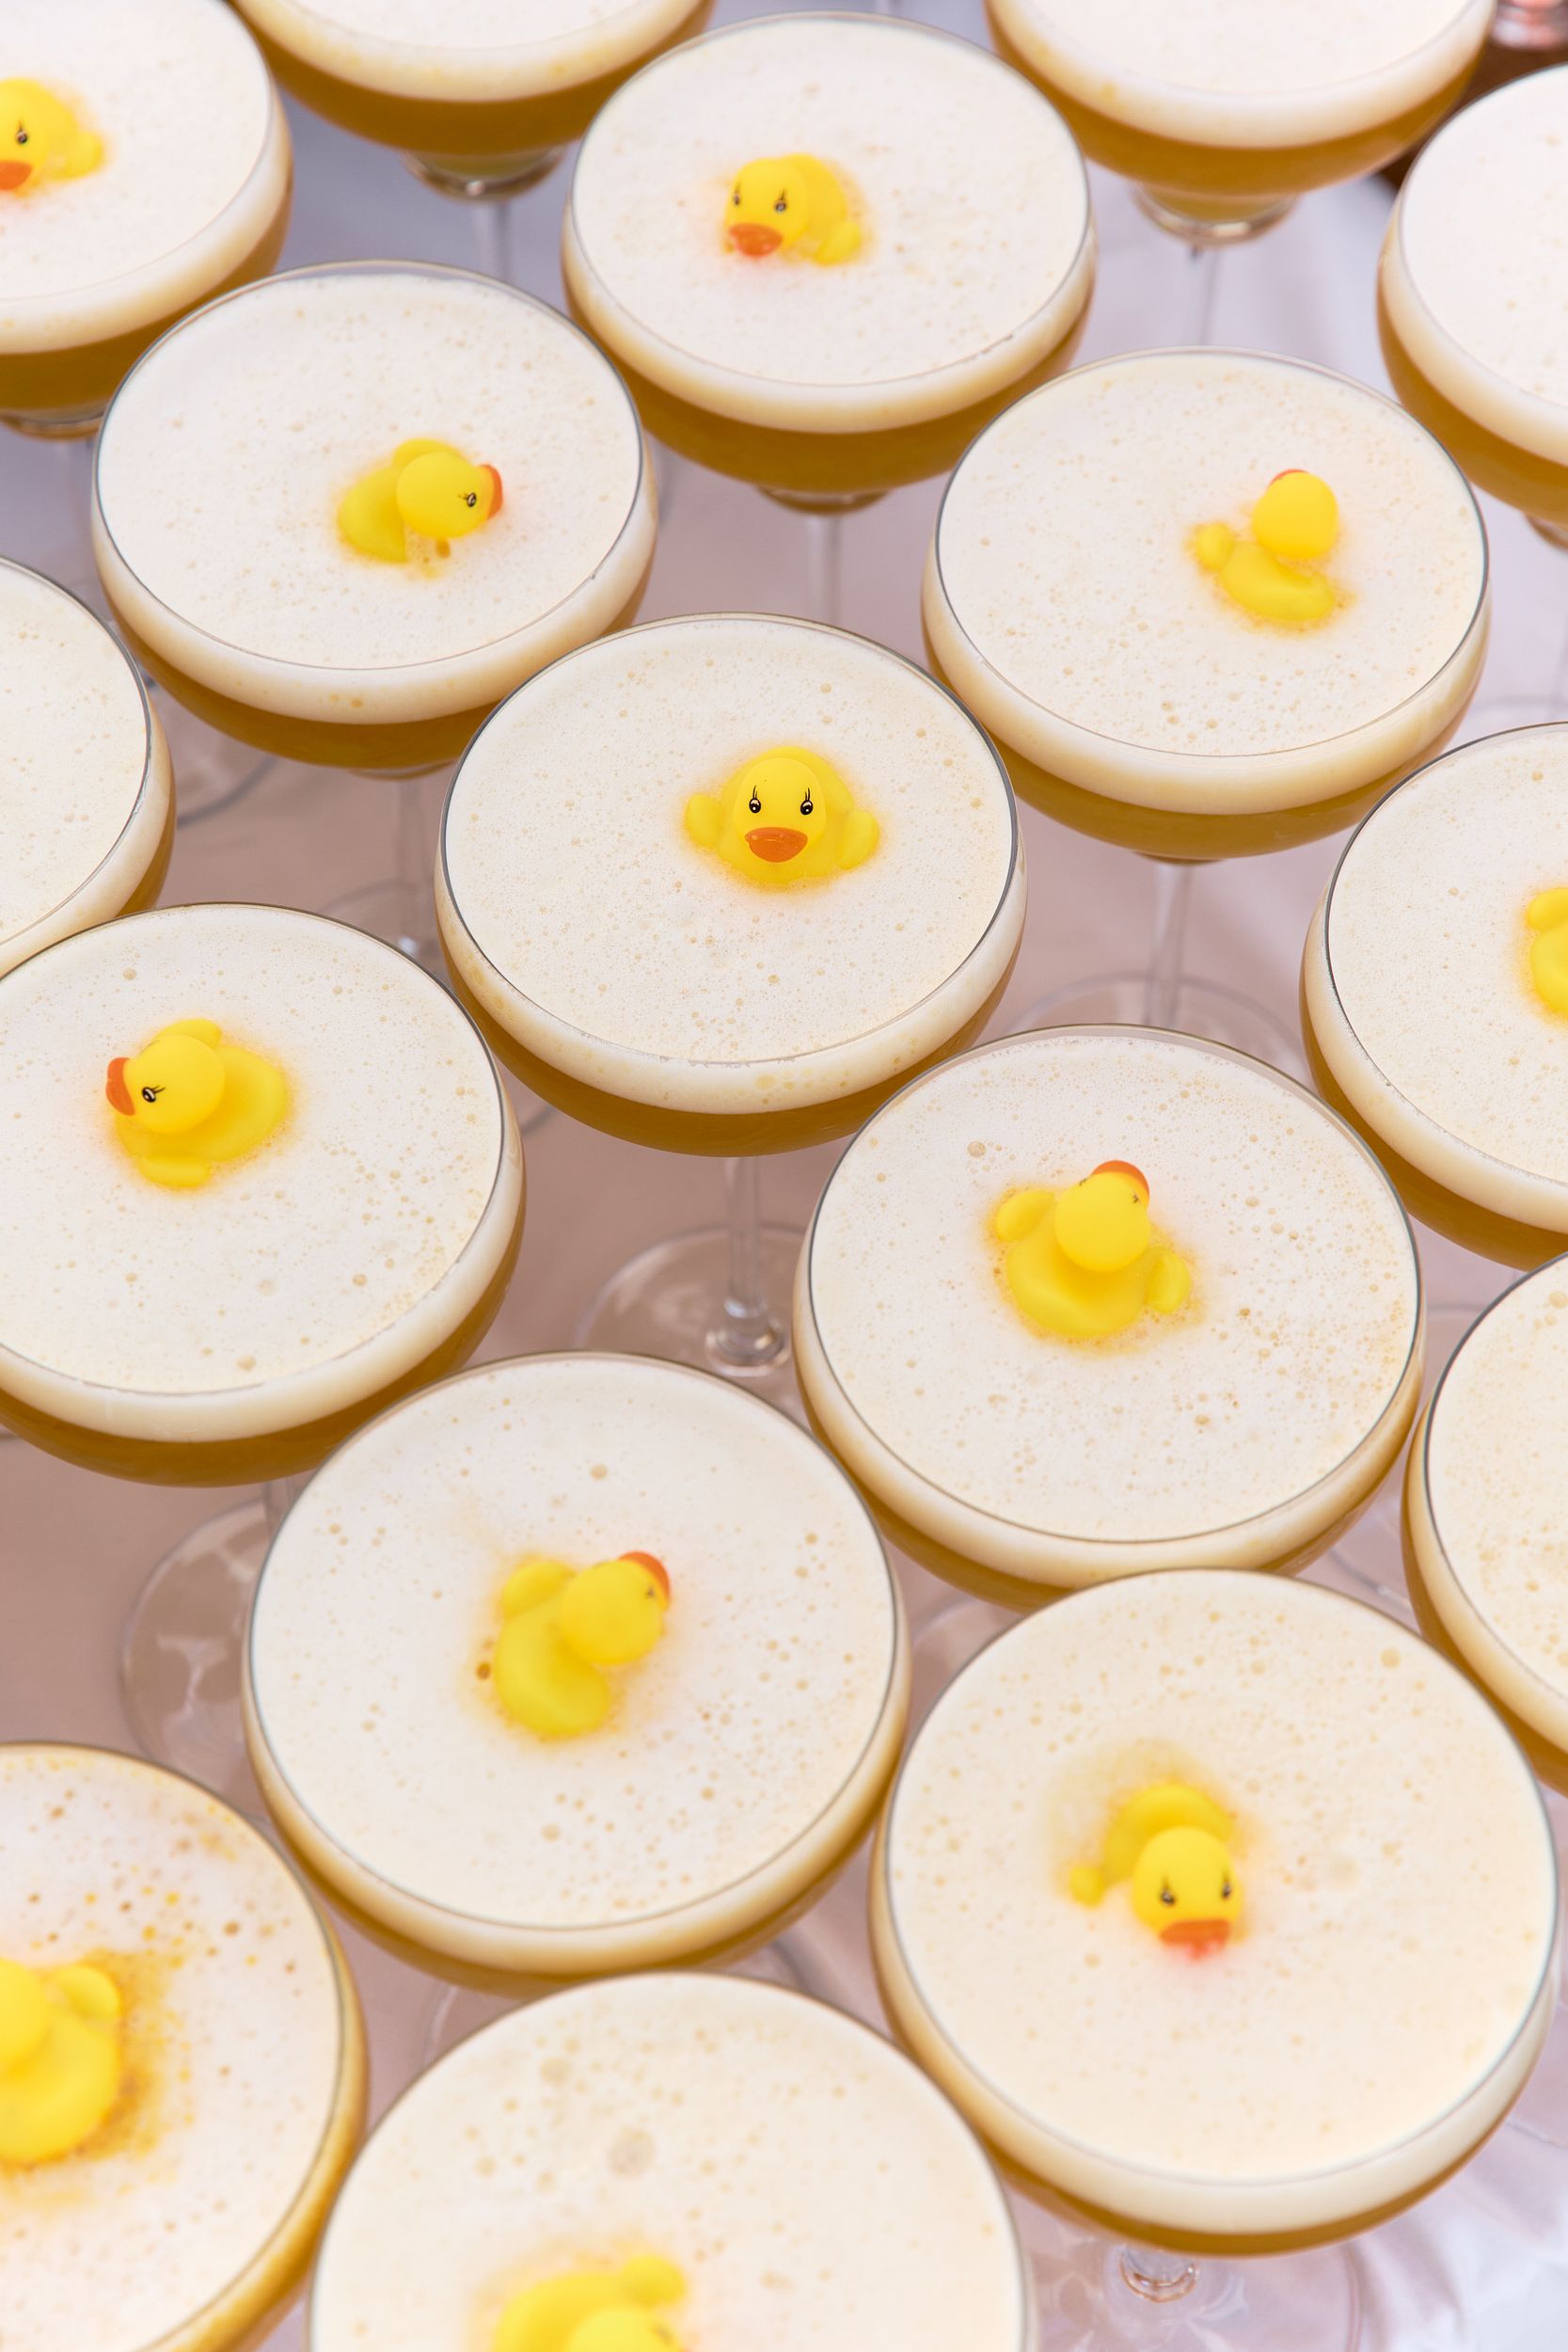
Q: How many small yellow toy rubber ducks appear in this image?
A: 12